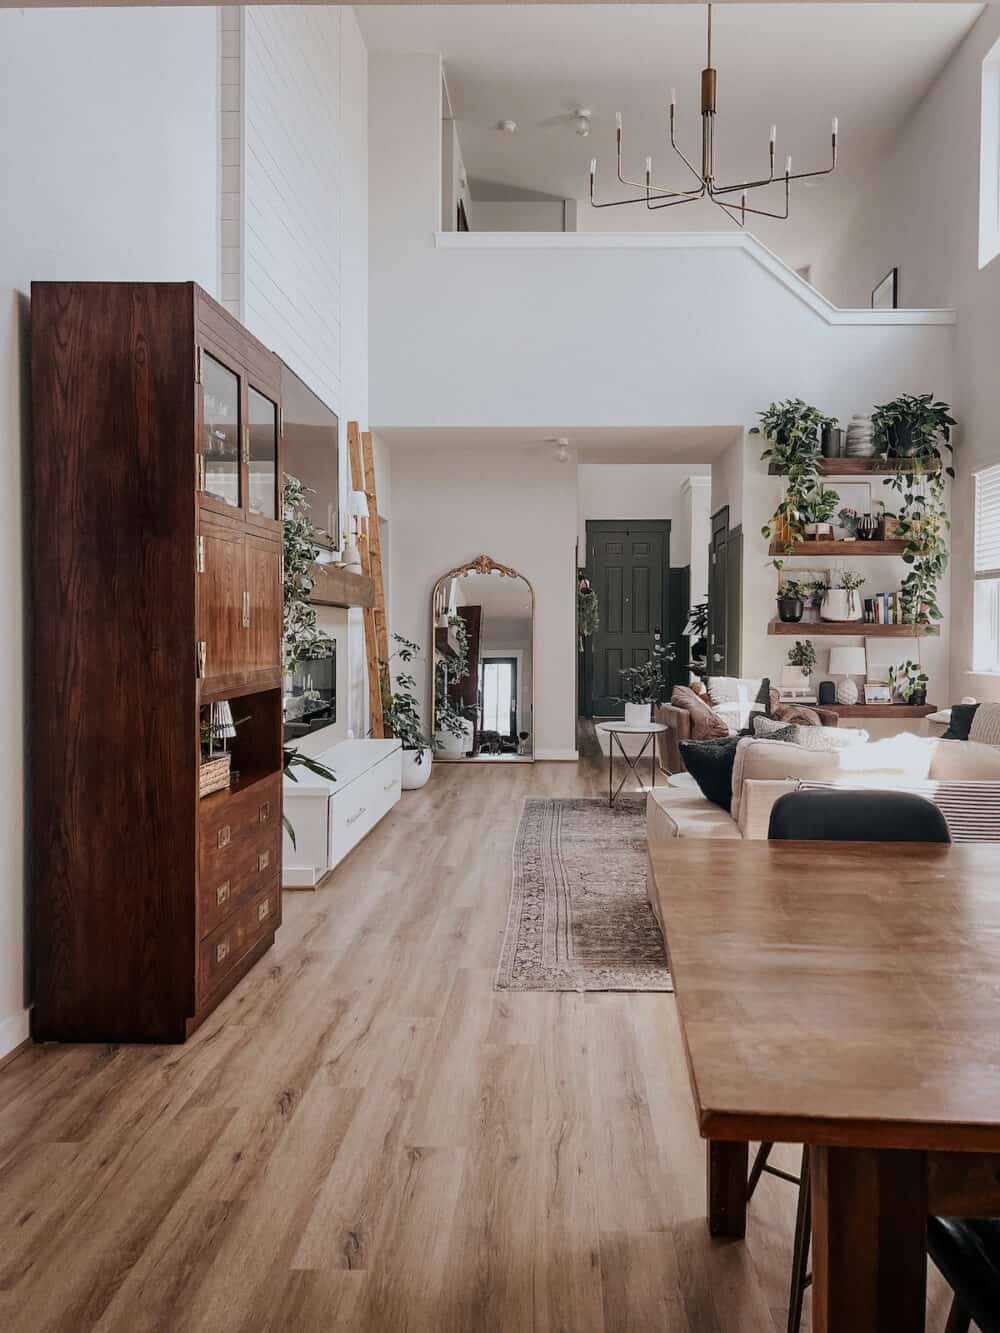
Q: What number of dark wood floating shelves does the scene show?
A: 4